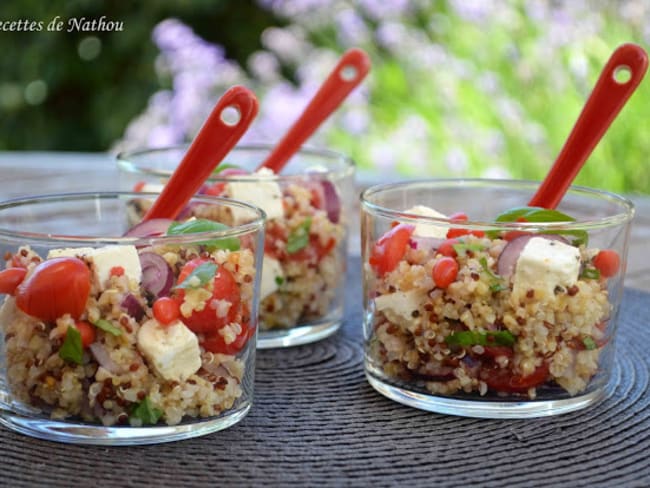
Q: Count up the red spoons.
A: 3